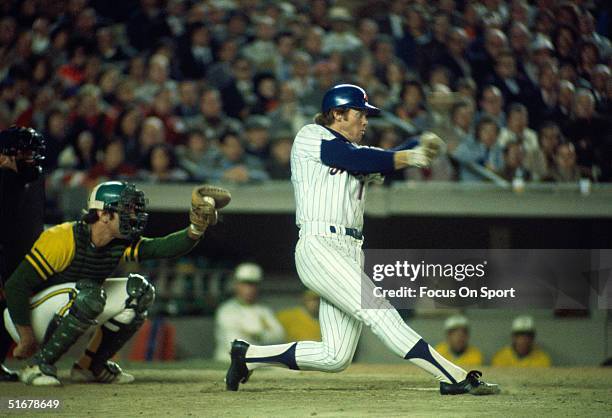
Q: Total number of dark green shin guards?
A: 2